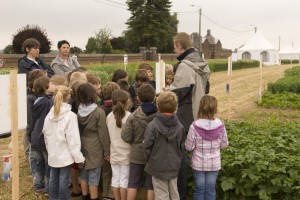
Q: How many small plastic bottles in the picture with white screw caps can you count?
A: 0